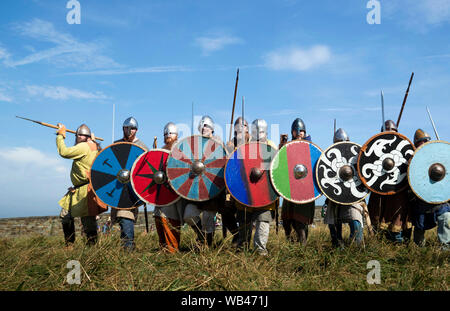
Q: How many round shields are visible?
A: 8